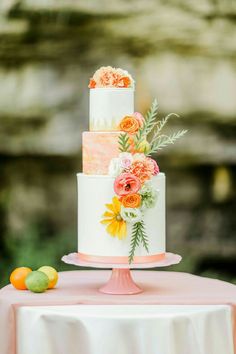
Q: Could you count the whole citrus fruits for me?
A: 3